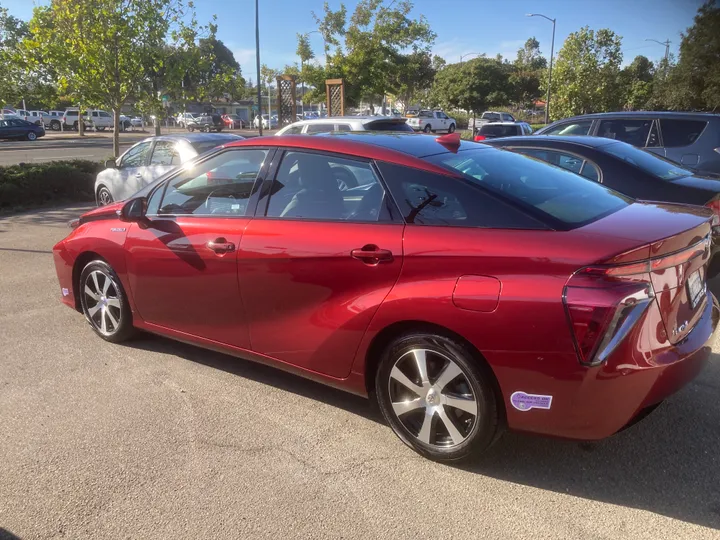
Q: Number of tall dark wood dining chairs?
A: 0